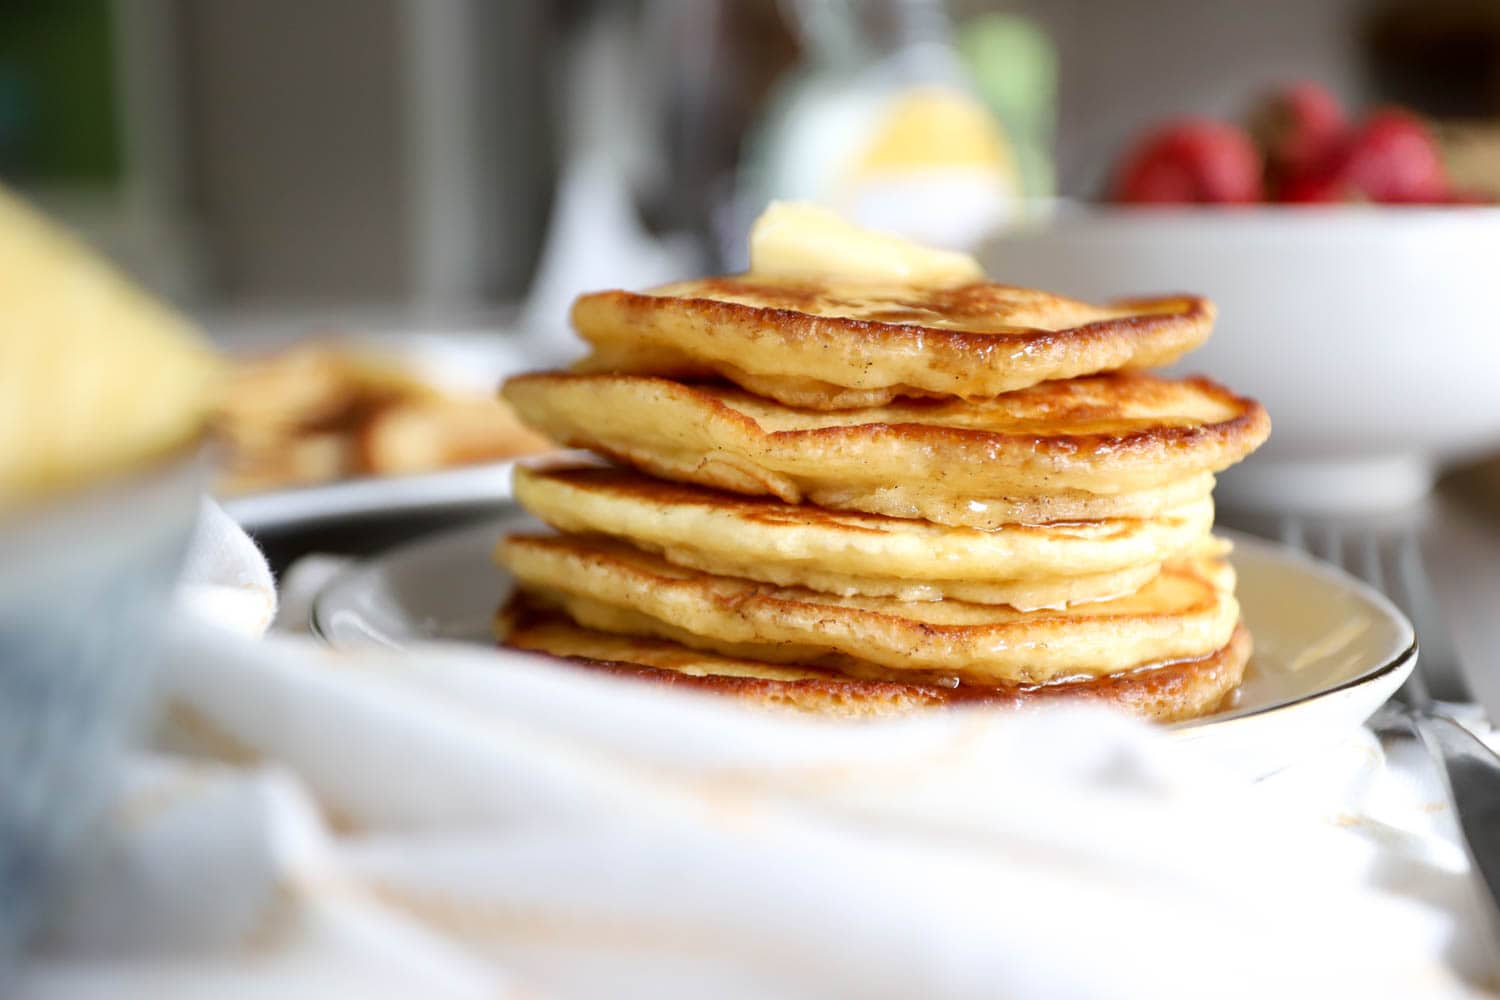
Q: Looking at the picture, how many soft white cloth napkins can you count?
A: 1